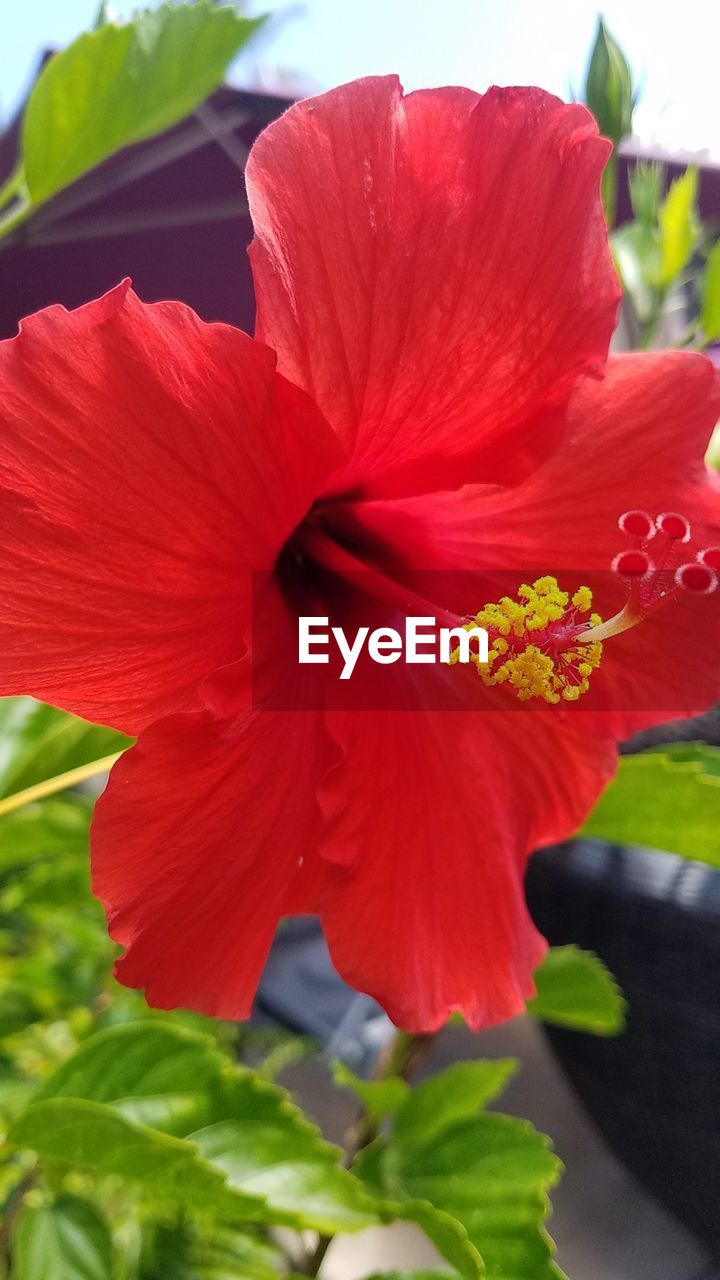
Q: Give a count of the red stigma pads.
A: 5